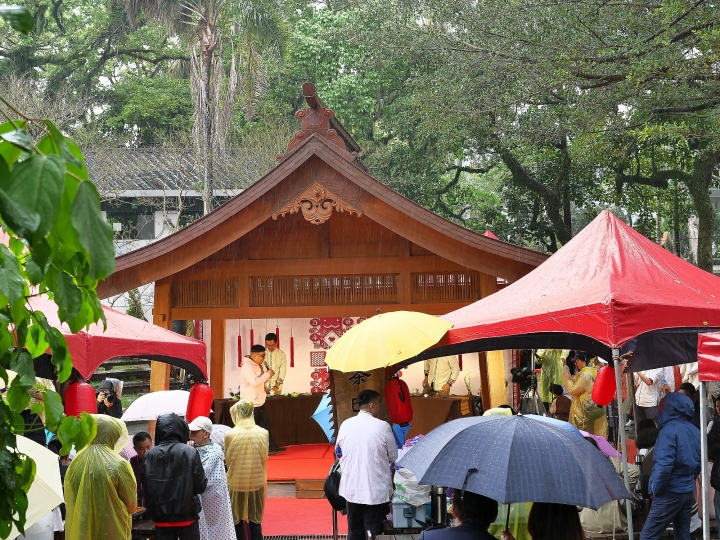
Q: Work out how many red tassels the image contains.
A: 5